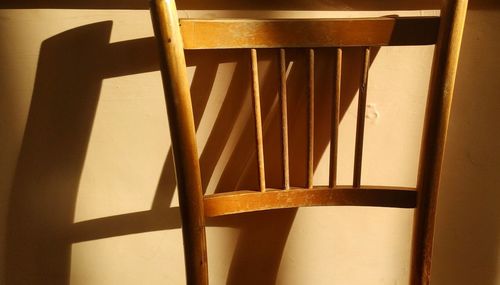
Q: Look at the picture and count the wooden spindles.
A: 5